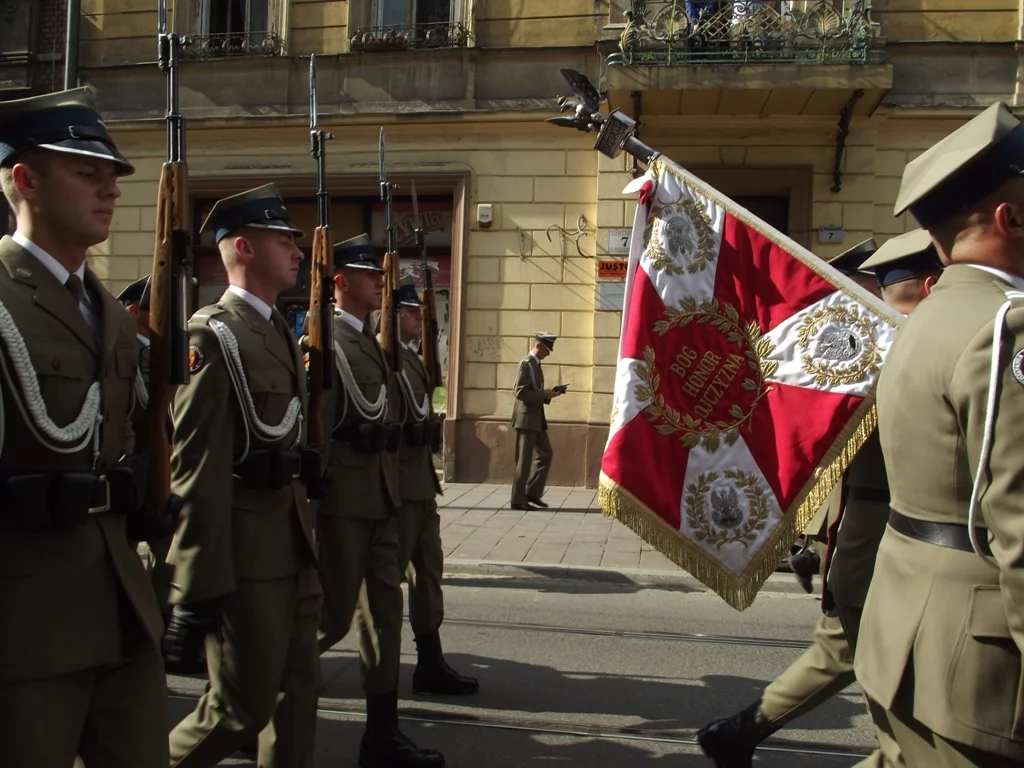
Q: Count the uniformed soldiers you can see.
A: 9